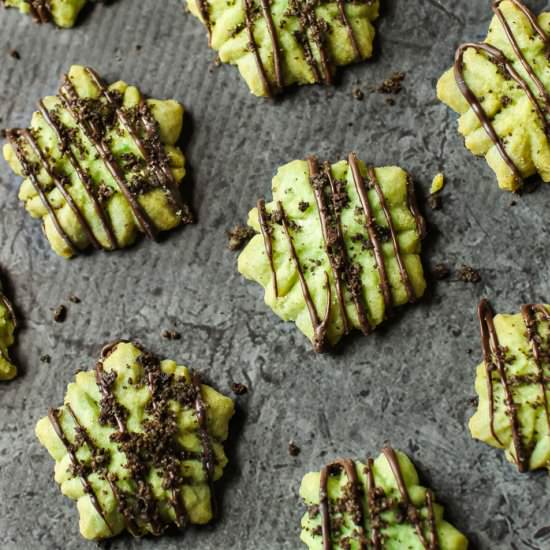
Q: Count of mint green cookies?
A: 9